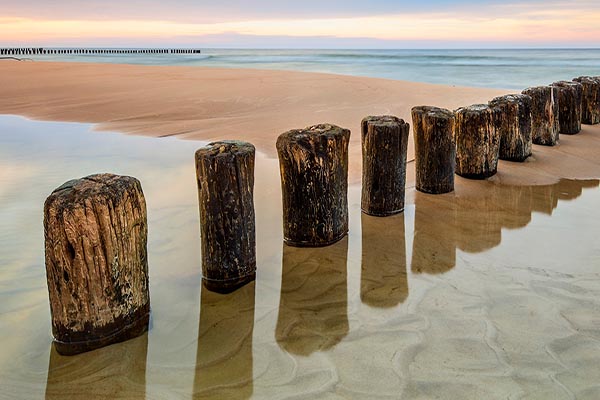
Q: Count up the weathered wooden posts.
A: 10